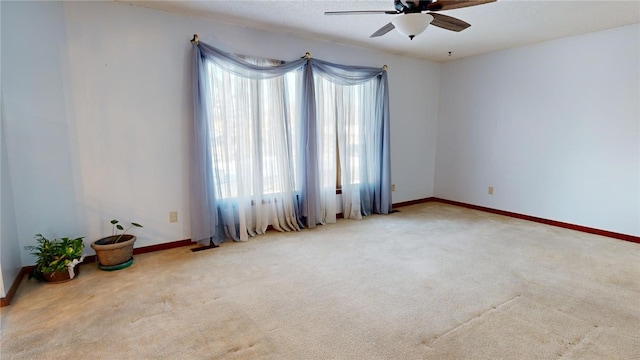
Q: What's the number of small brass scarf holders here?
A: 3